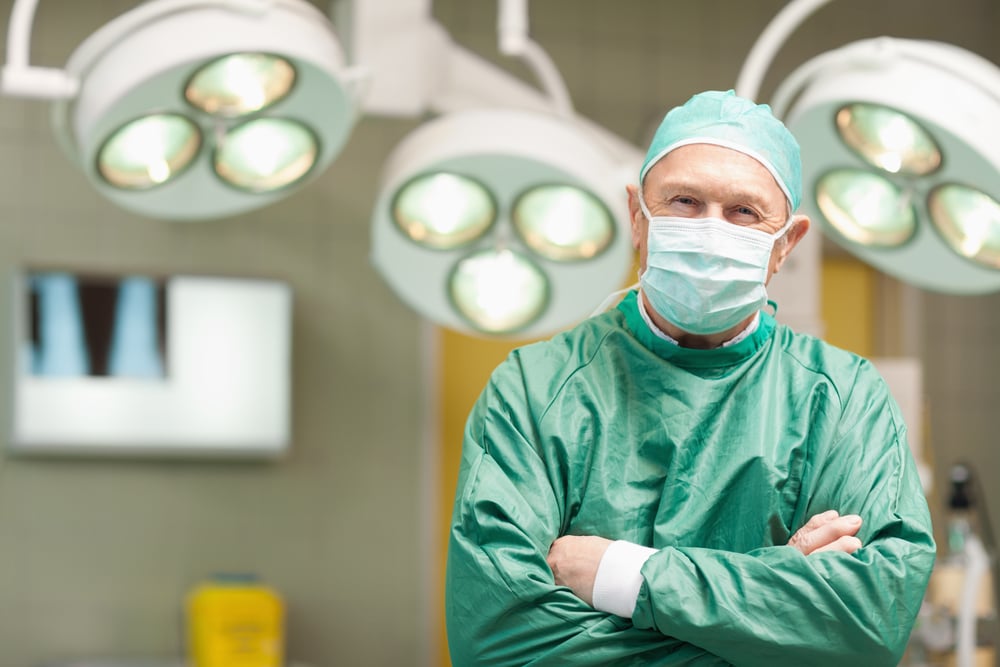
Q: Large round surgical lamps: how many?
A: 3